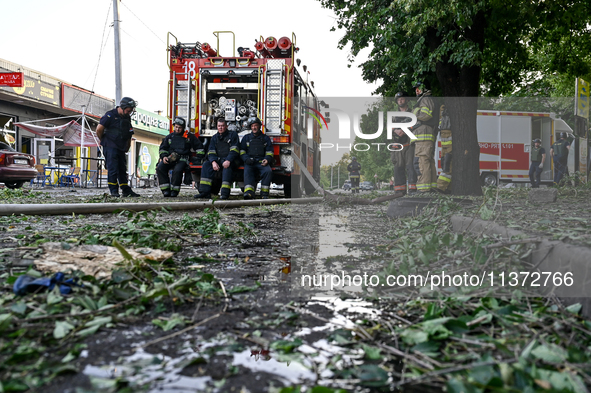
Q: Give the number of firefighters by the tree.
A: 3